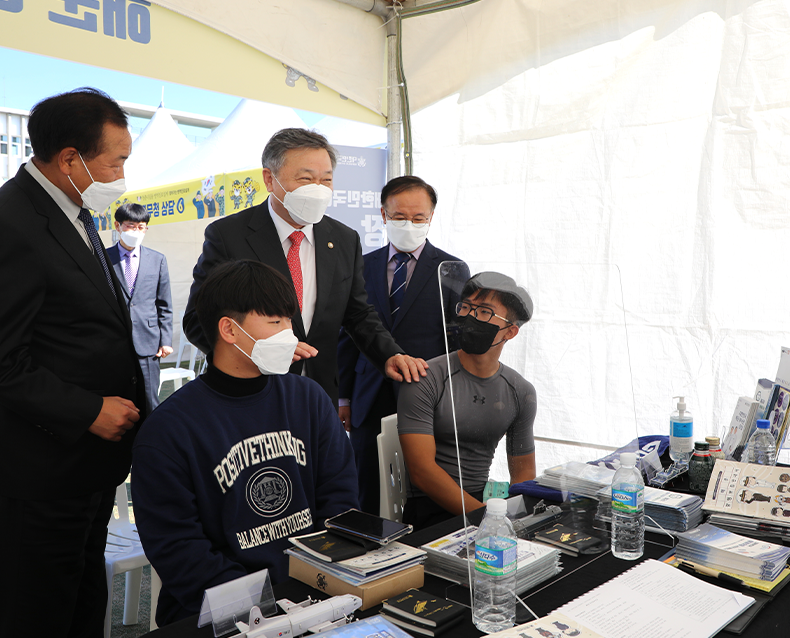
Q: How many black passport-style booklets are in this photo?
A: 5